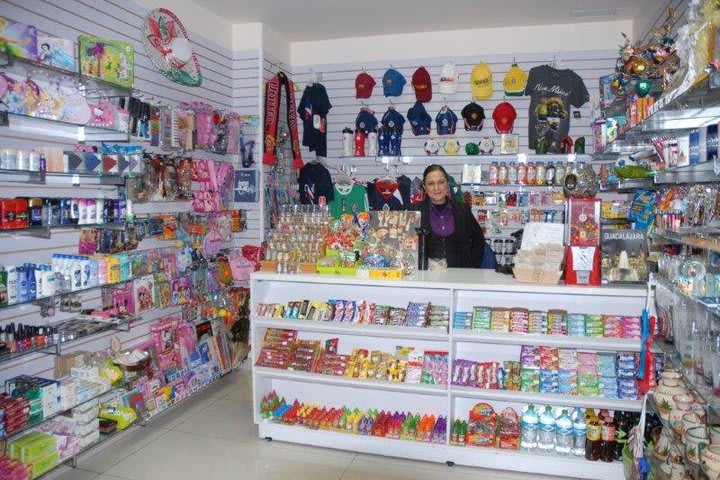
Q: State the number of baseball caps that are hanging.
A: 12